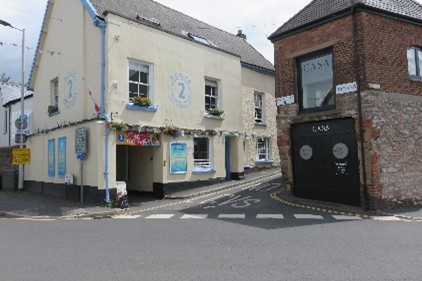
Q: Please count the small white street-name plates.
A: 2